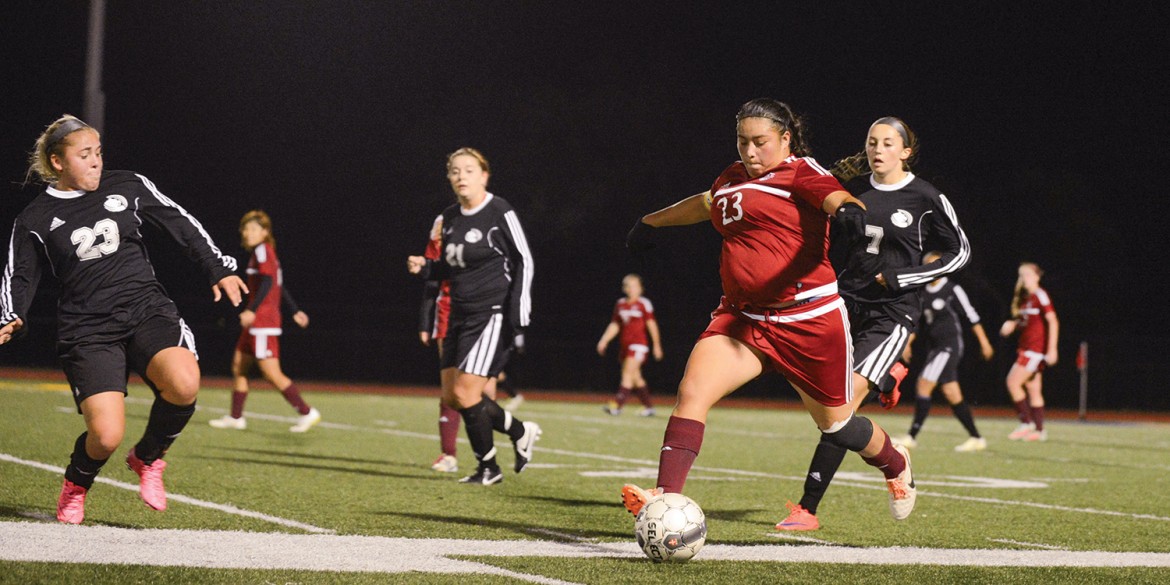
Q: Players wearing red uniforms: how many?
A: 5